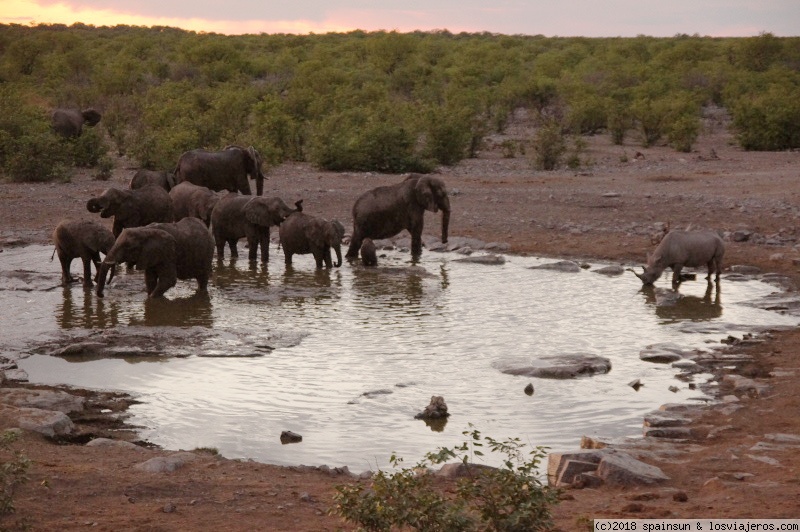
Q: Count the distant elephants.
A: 1